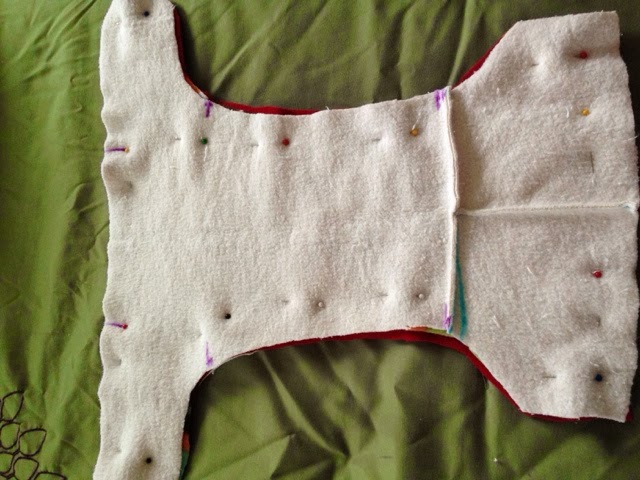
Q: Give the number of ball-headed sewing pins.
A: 14